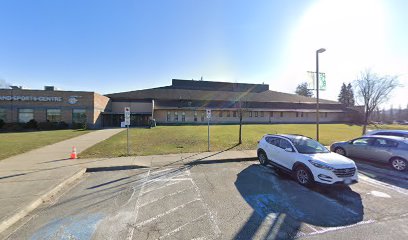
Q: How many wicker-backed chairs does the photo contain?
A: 0